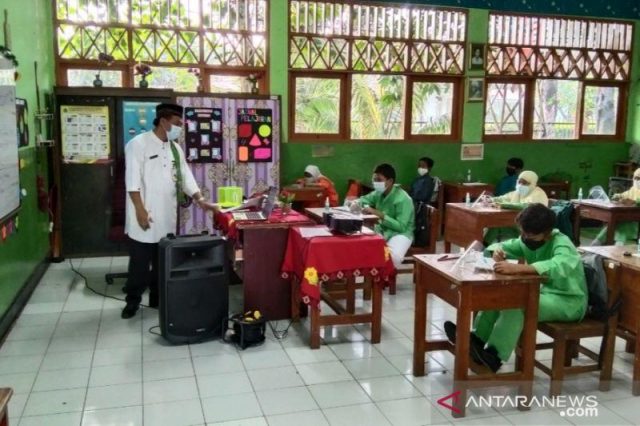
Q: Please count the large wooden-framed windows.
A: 3